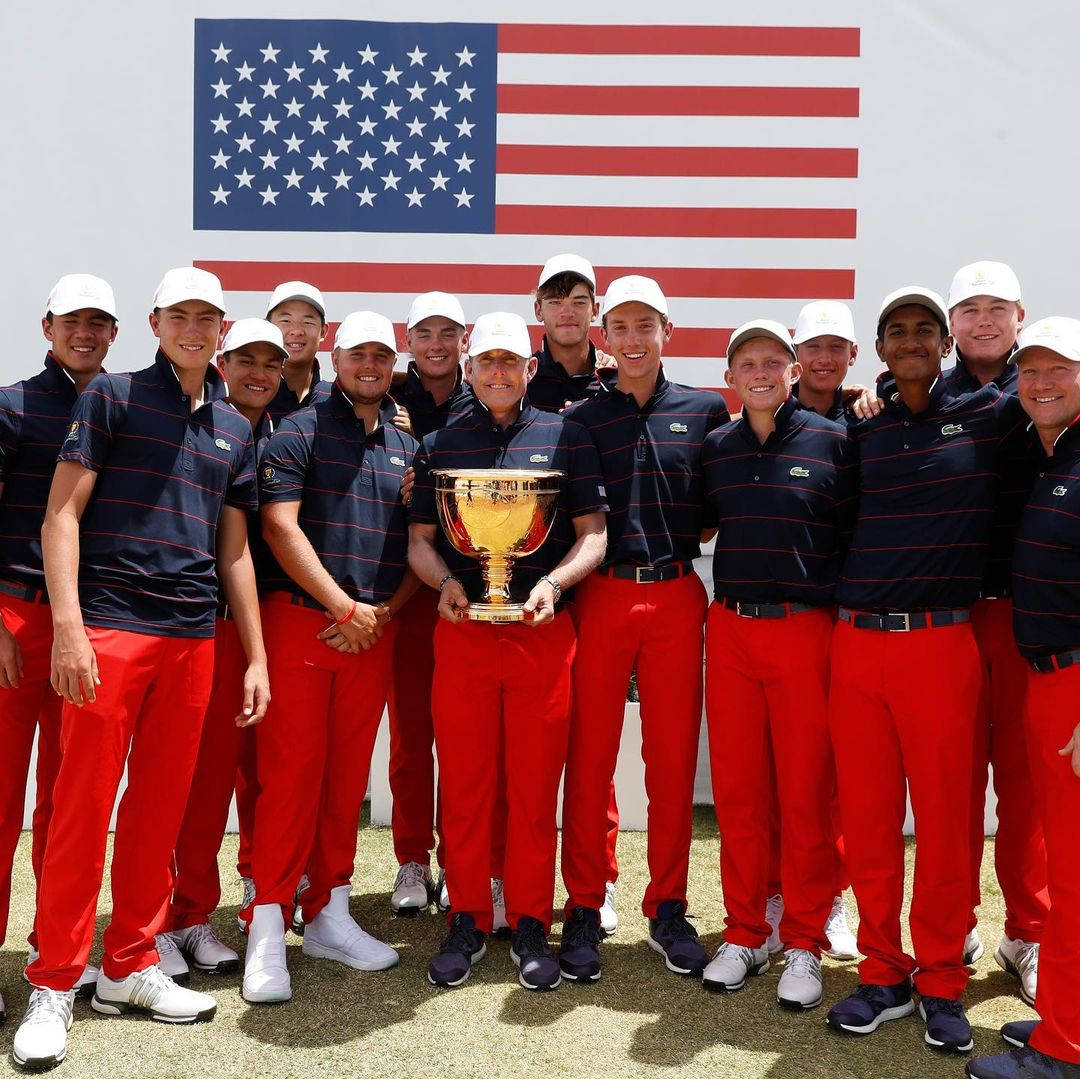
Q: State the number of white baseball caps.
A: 14